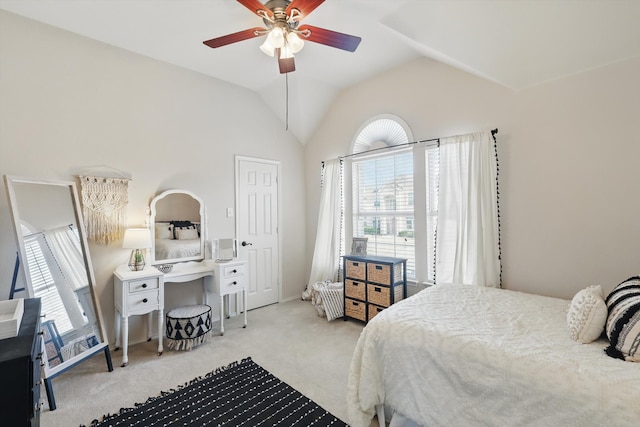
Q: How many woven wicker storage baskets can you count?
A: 6